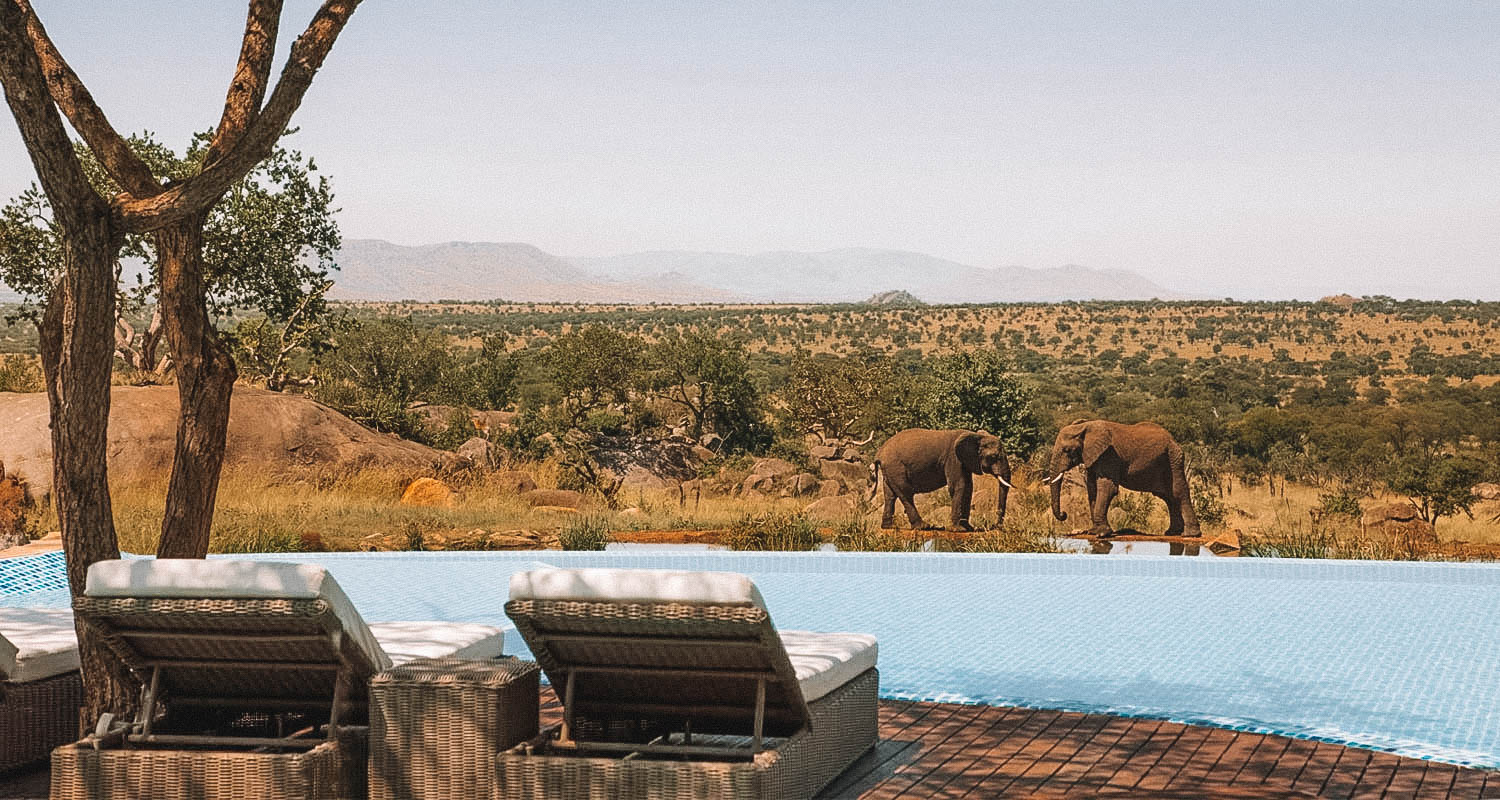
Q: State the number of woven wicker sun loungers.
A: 3